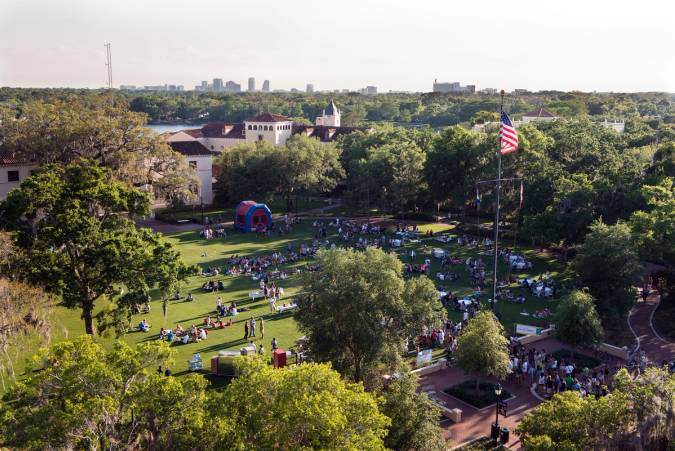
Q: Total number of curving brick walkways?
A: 1